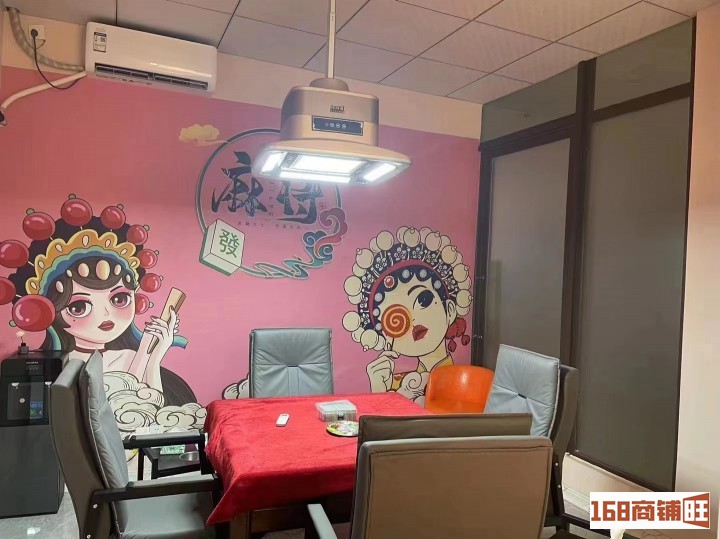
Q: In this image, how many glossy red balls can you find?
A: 10